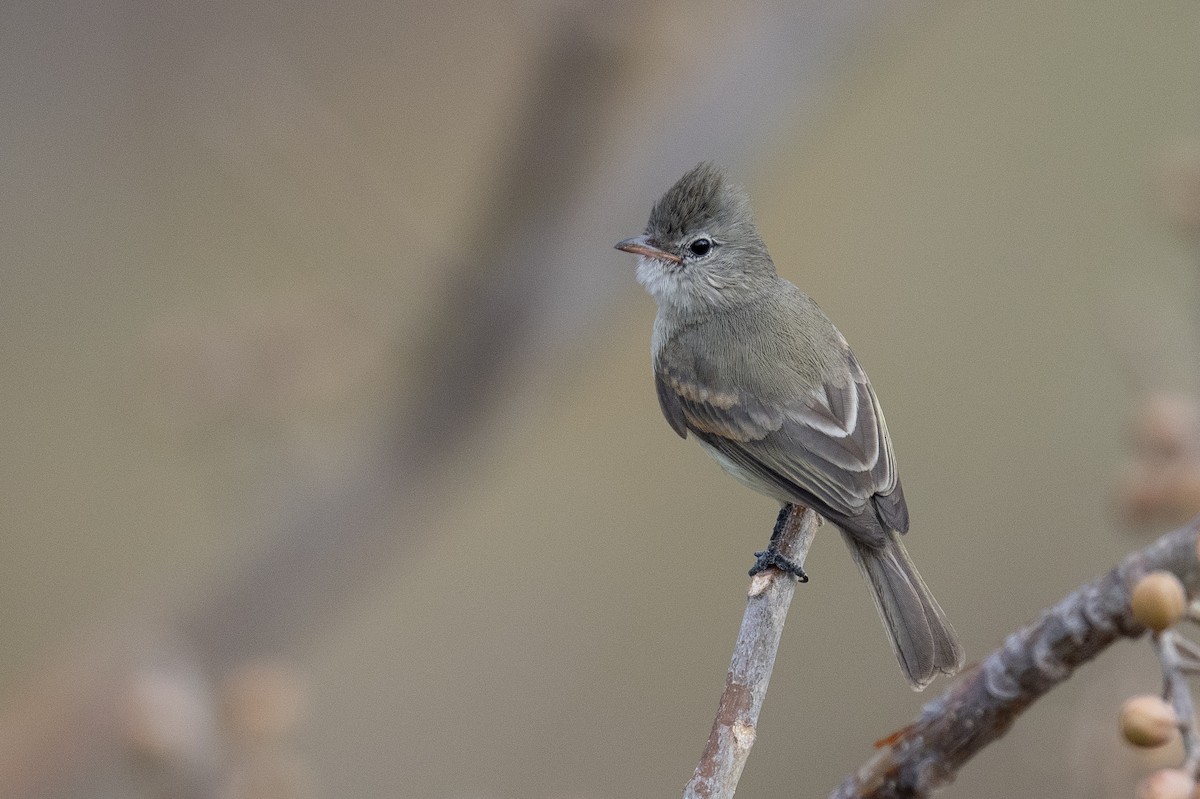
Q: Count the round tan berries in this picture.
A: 3